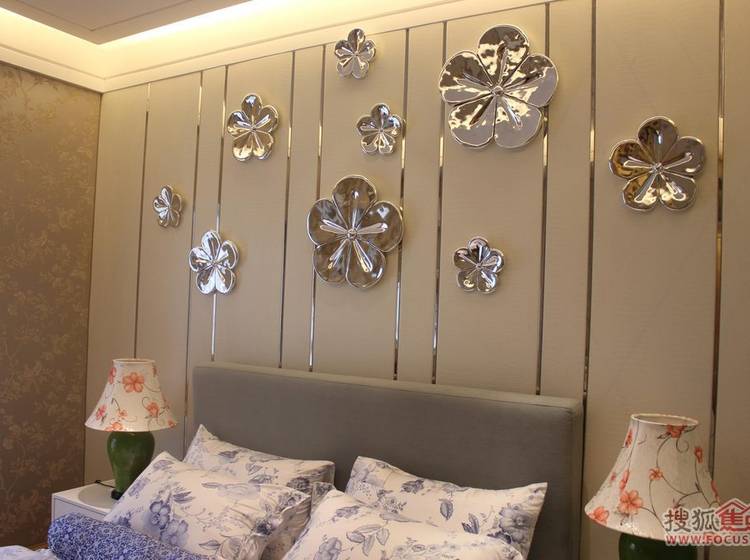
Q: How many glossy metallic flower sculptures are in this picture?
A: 9